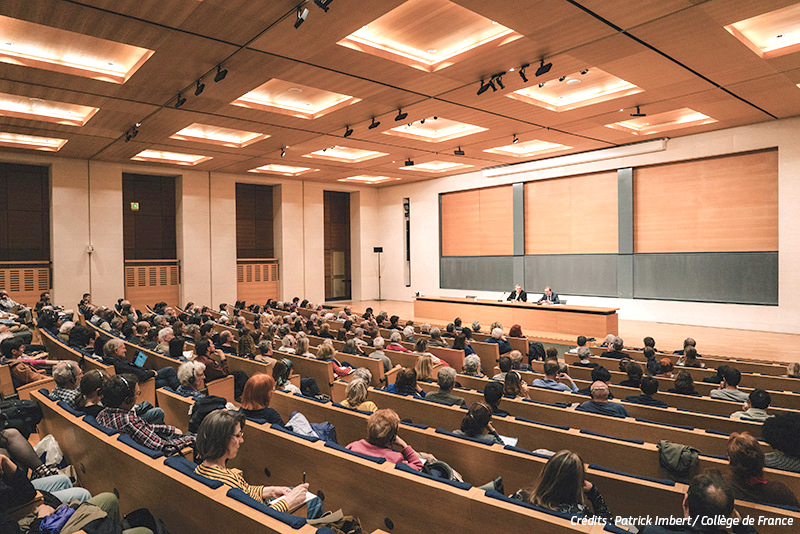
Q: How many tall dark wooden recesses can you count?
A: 4